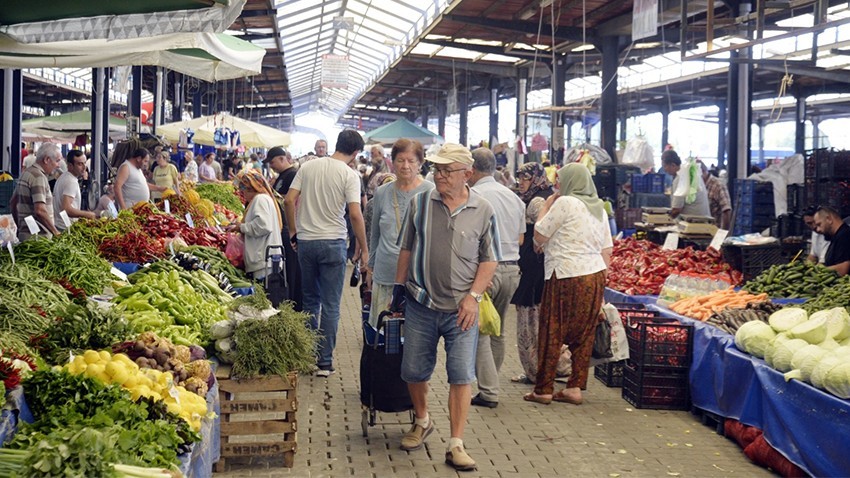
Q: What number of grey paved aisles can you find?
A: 1